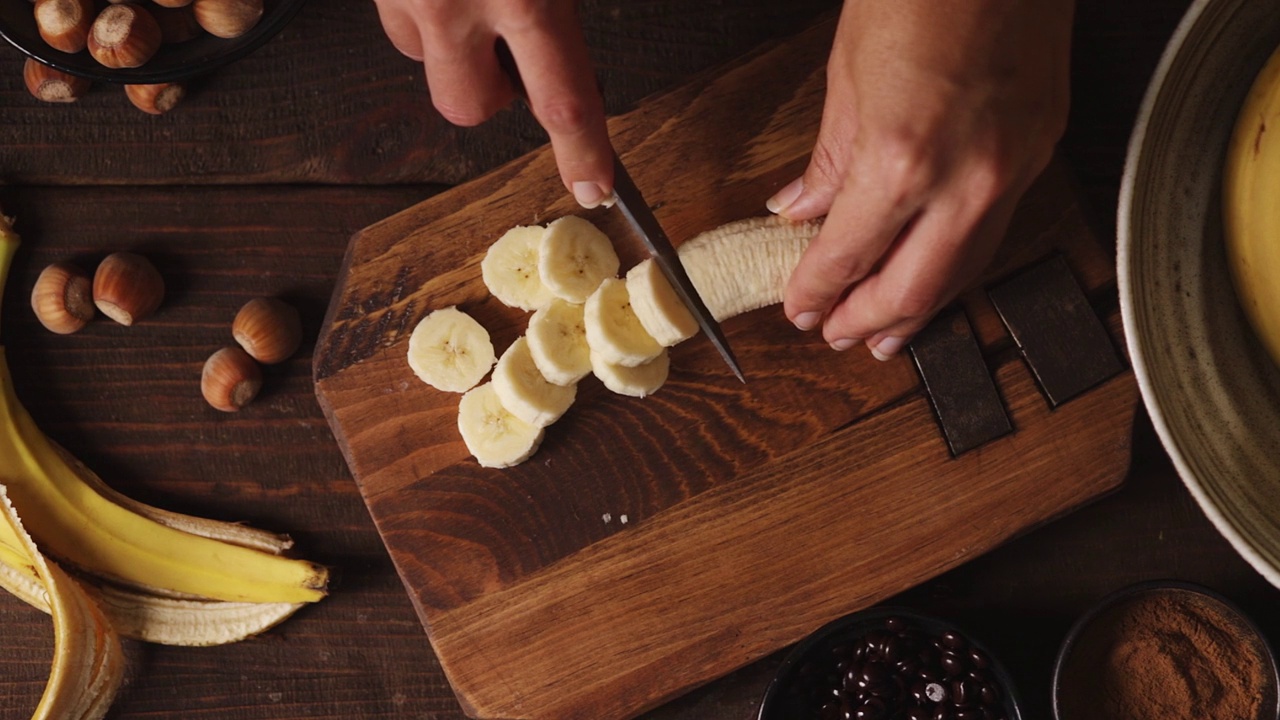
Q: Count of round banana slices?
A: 9